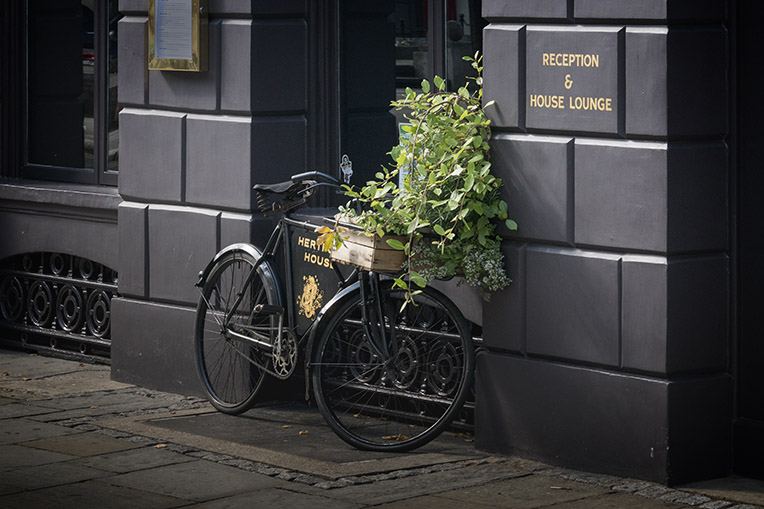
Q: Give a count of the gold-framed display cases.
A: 1